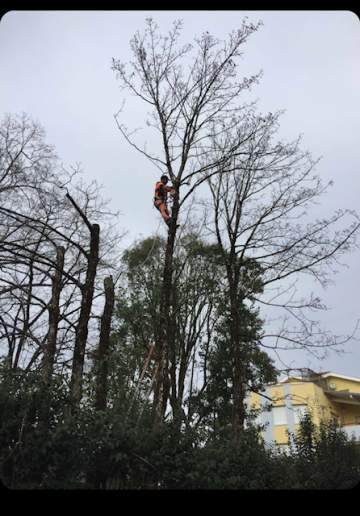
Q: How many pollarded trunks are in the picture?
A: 3